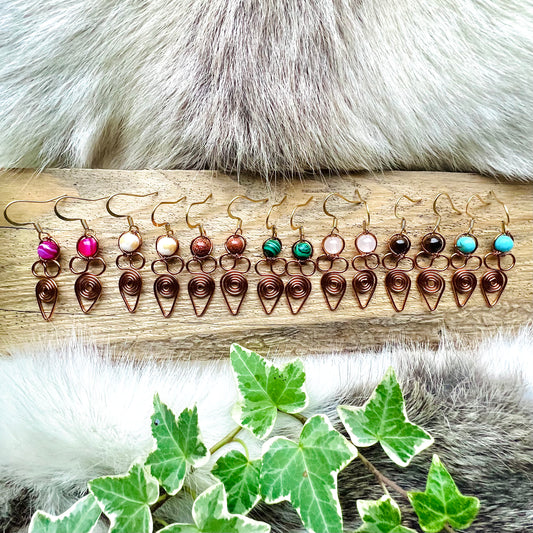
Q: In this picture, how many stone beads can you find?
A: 14